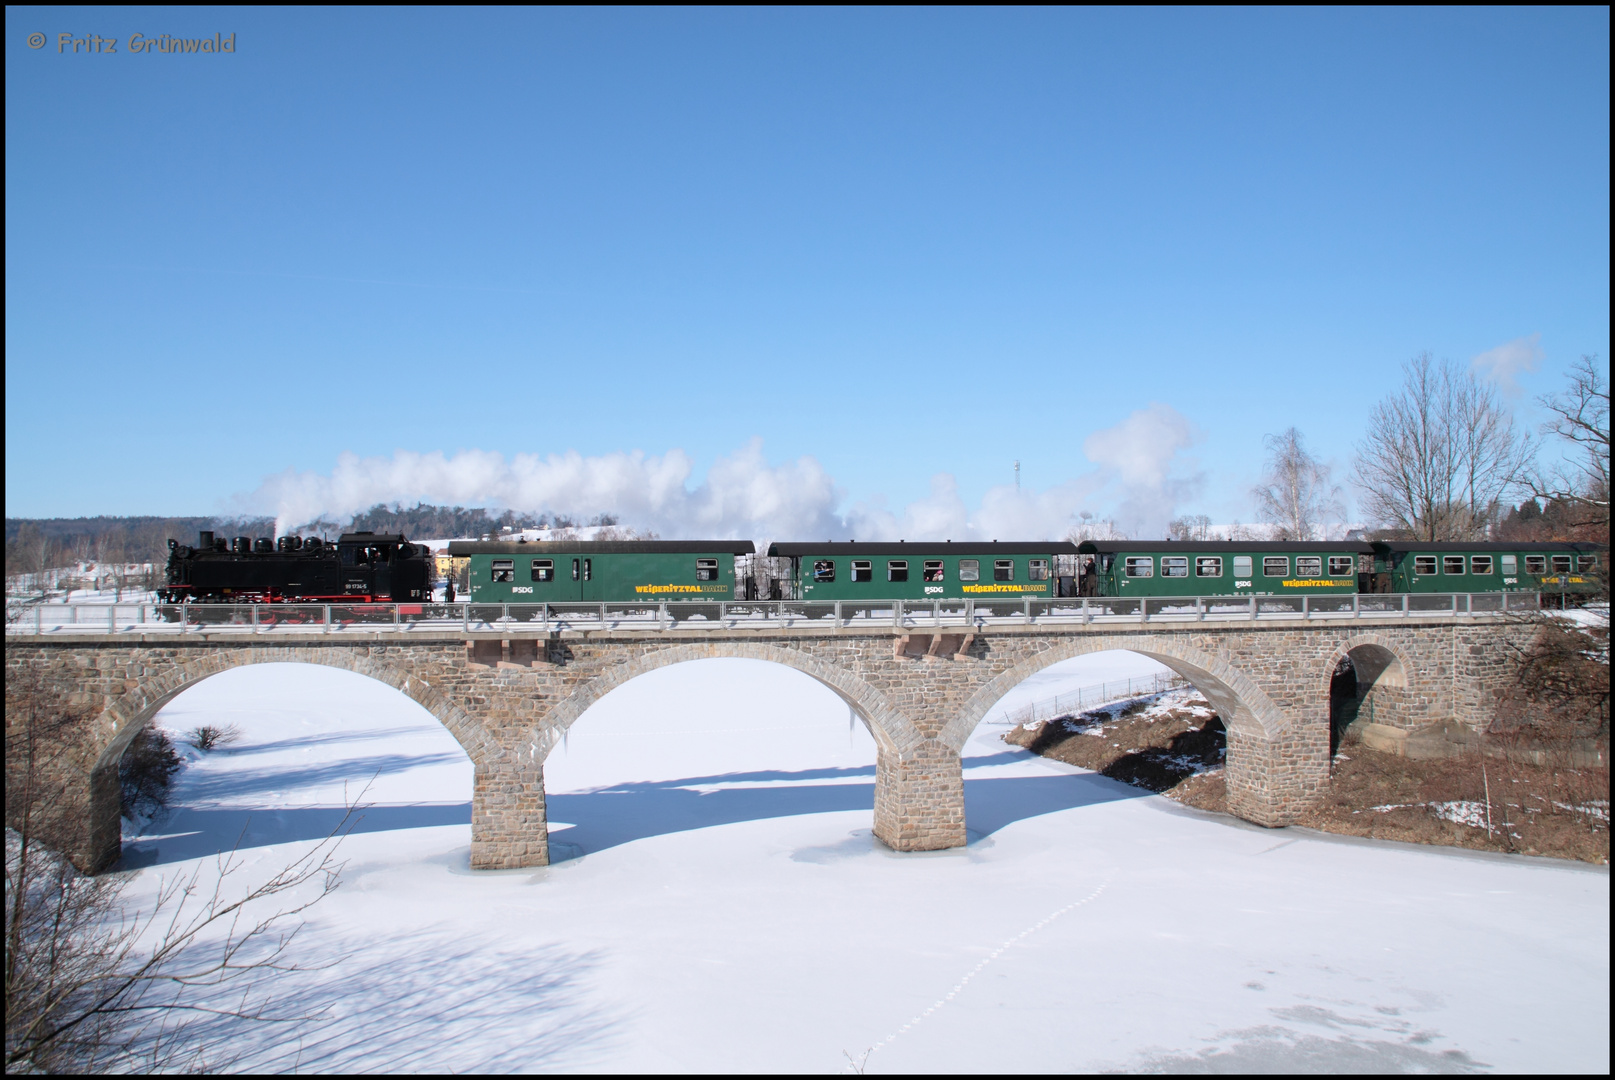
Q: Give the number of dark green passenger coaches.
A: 4